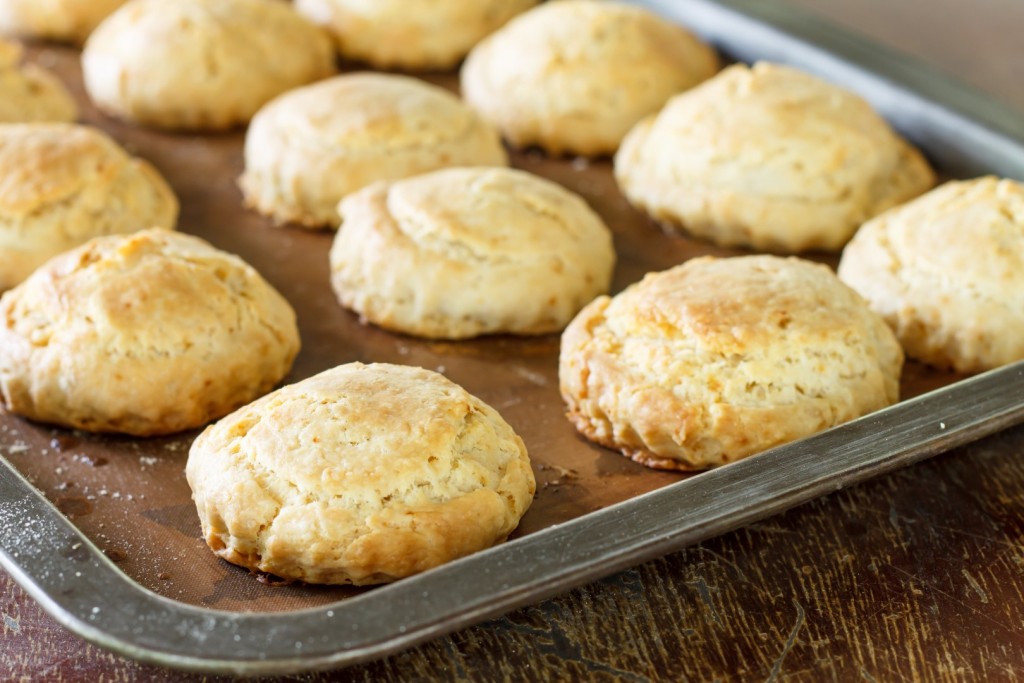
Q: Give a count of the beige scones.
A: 13